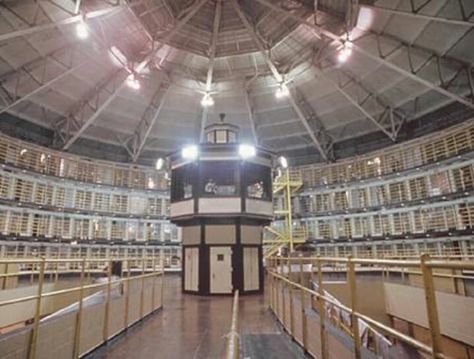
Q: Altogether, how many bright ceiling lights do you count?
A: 5